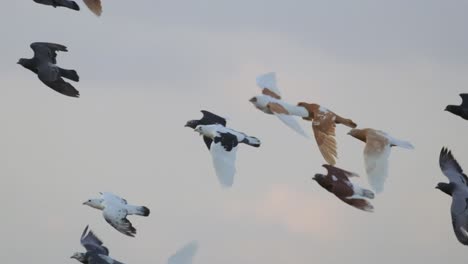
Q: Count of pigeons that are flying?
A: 14